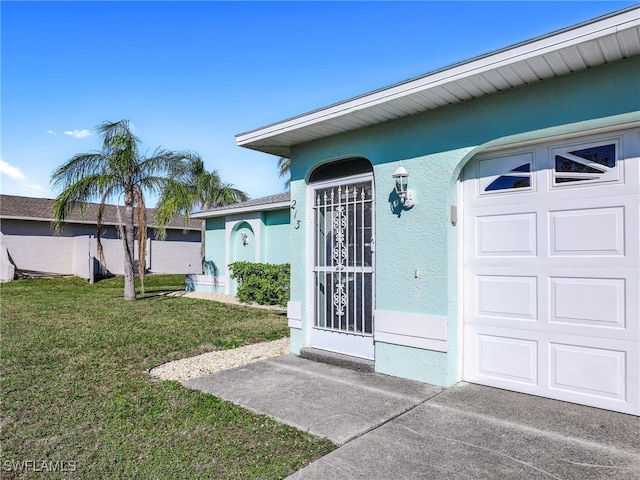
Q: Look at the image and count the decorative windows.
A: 2